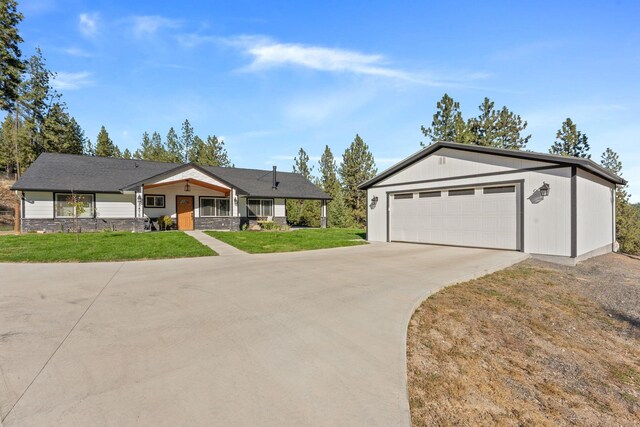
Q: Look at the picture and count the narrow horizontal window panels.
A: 4